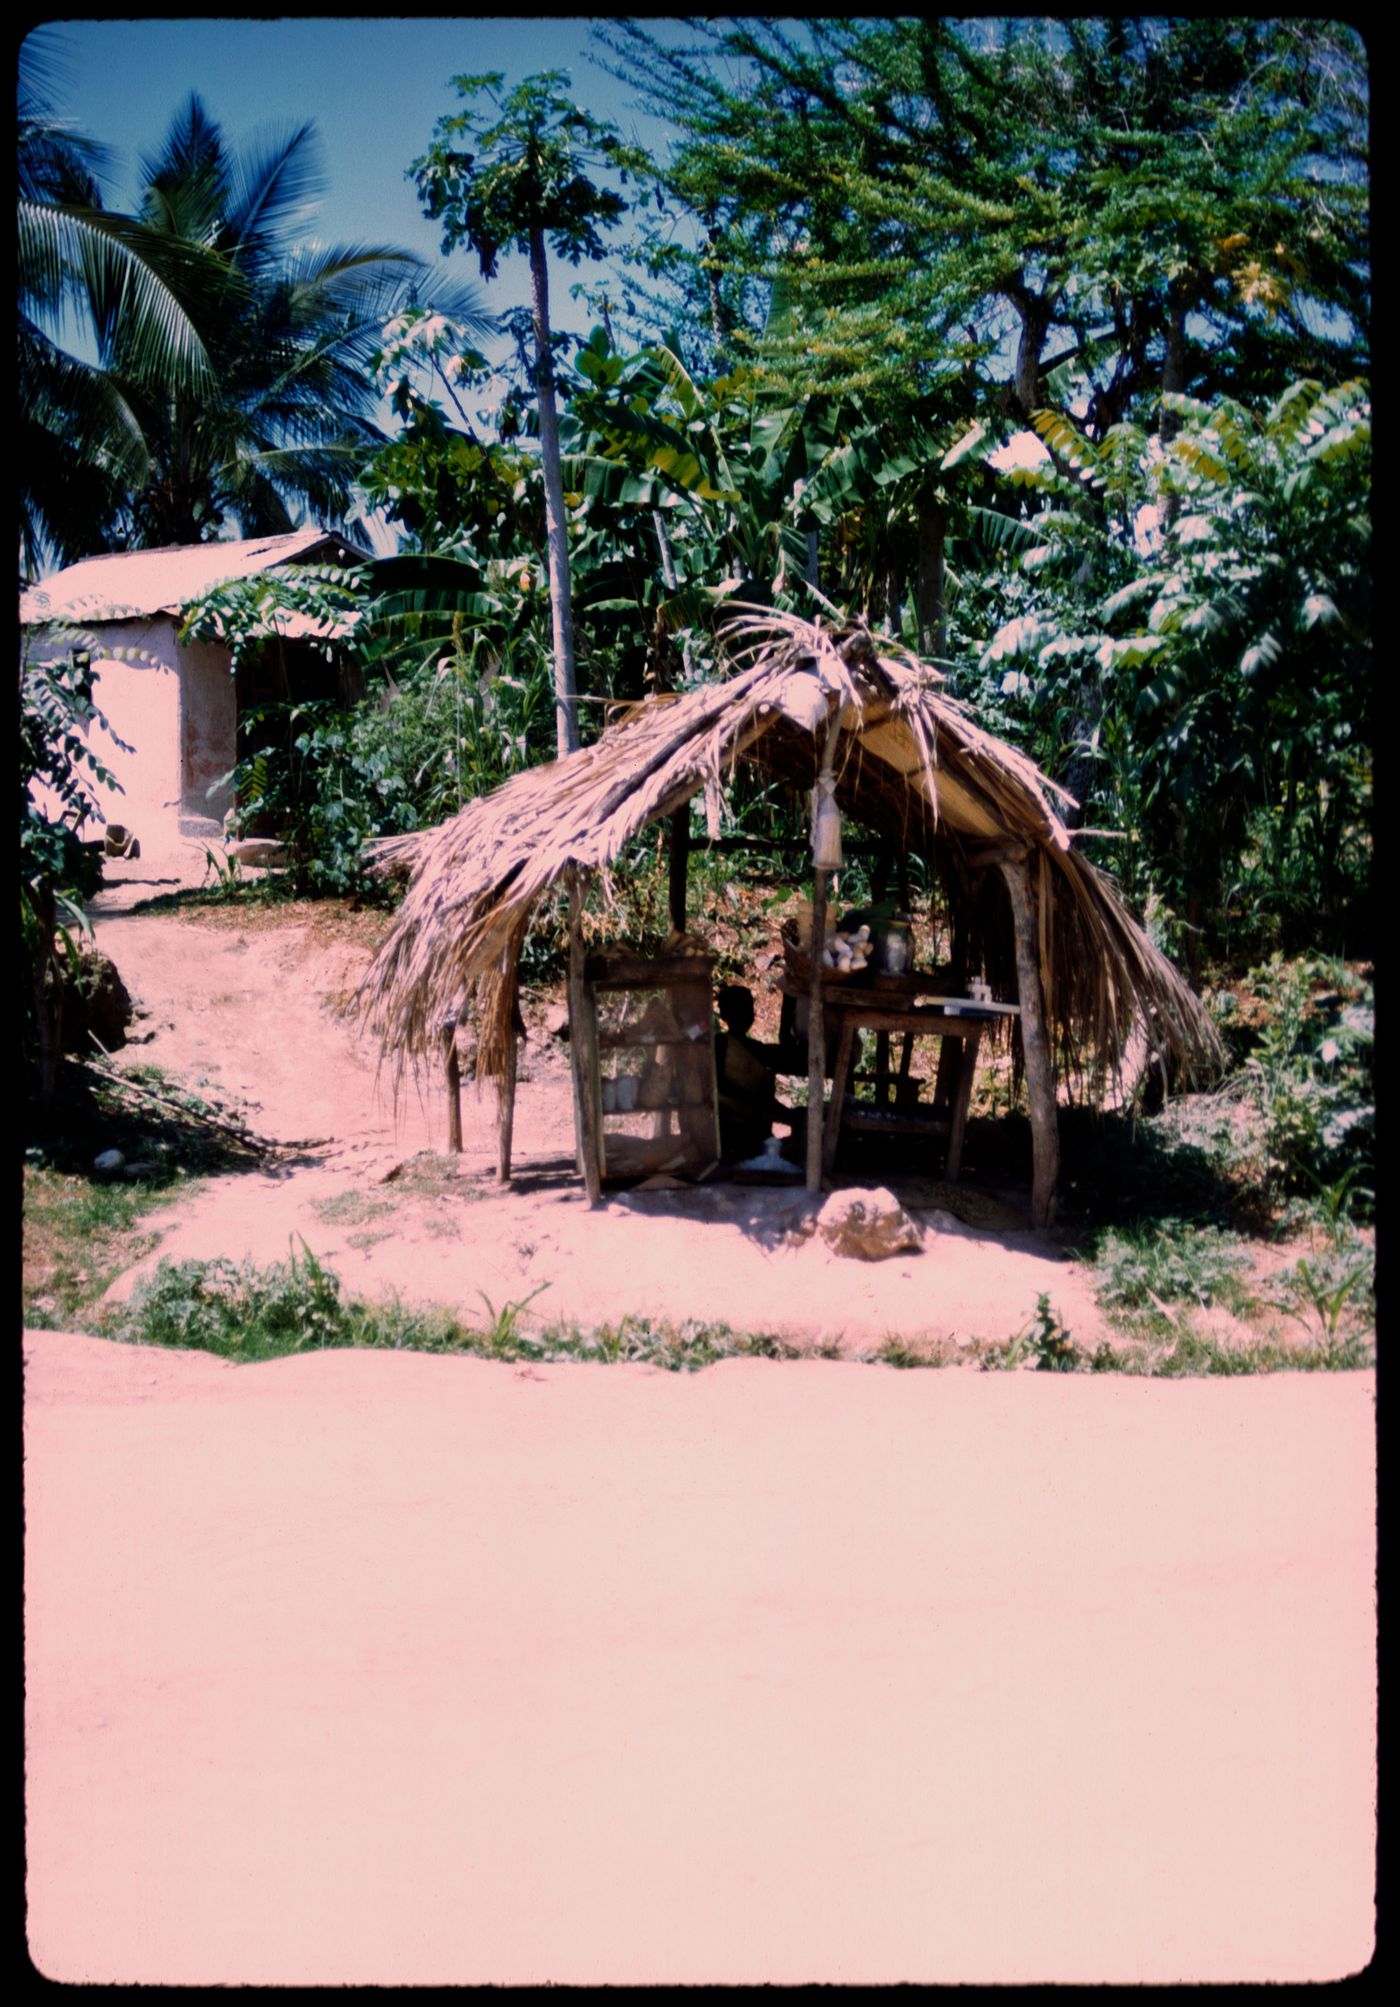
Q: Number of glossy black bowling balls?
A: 0